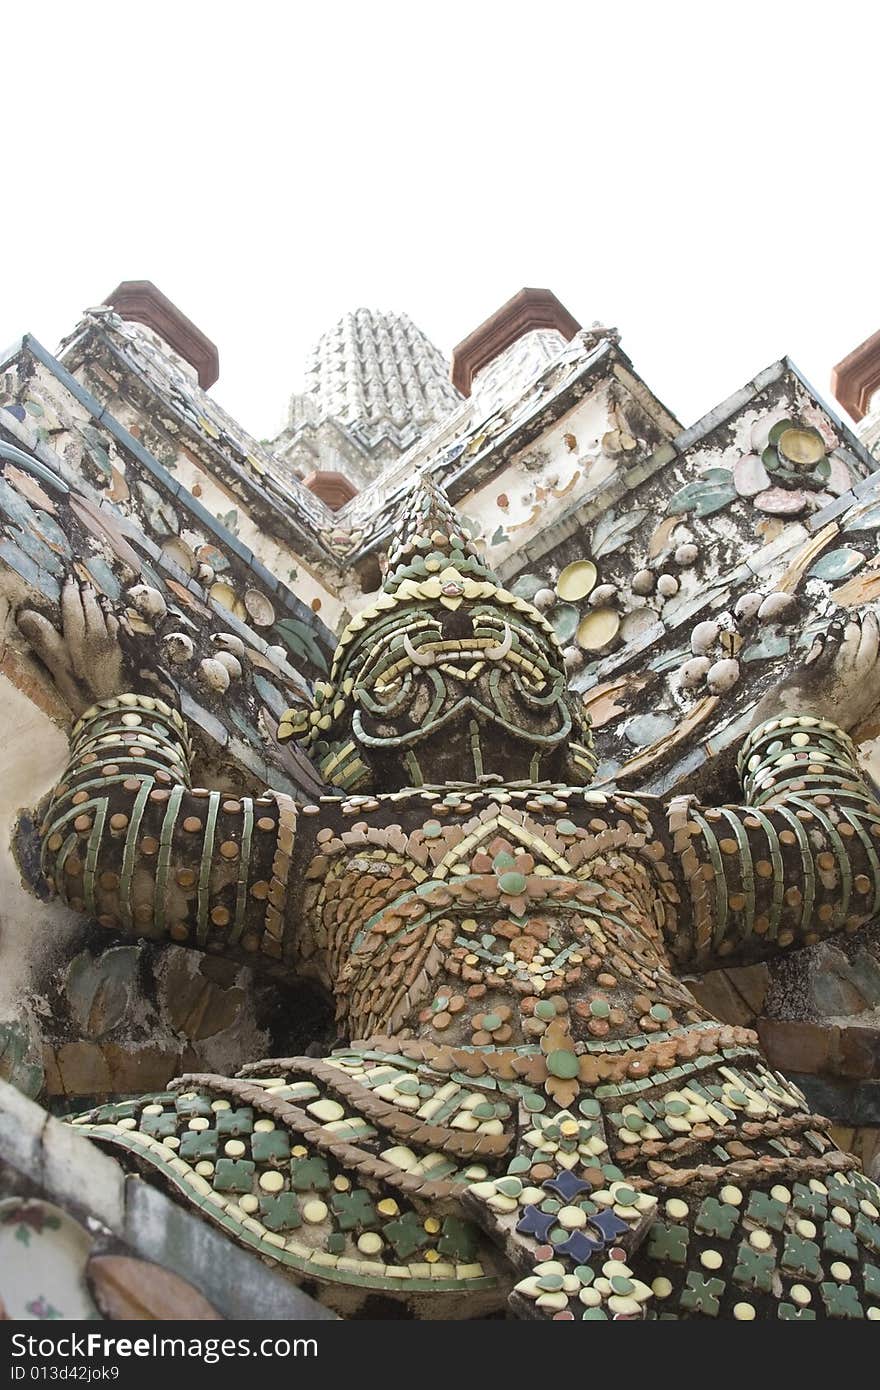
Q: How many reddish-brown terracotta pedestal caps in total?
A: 4